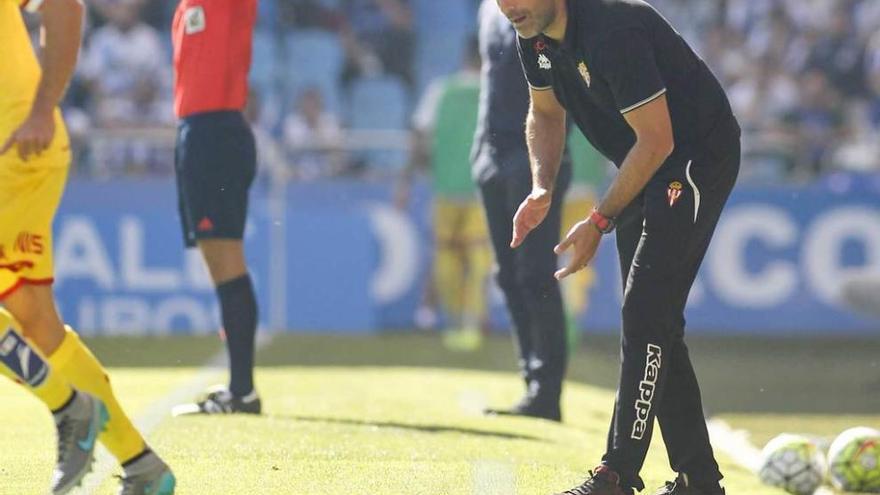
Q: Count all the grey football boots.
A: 2